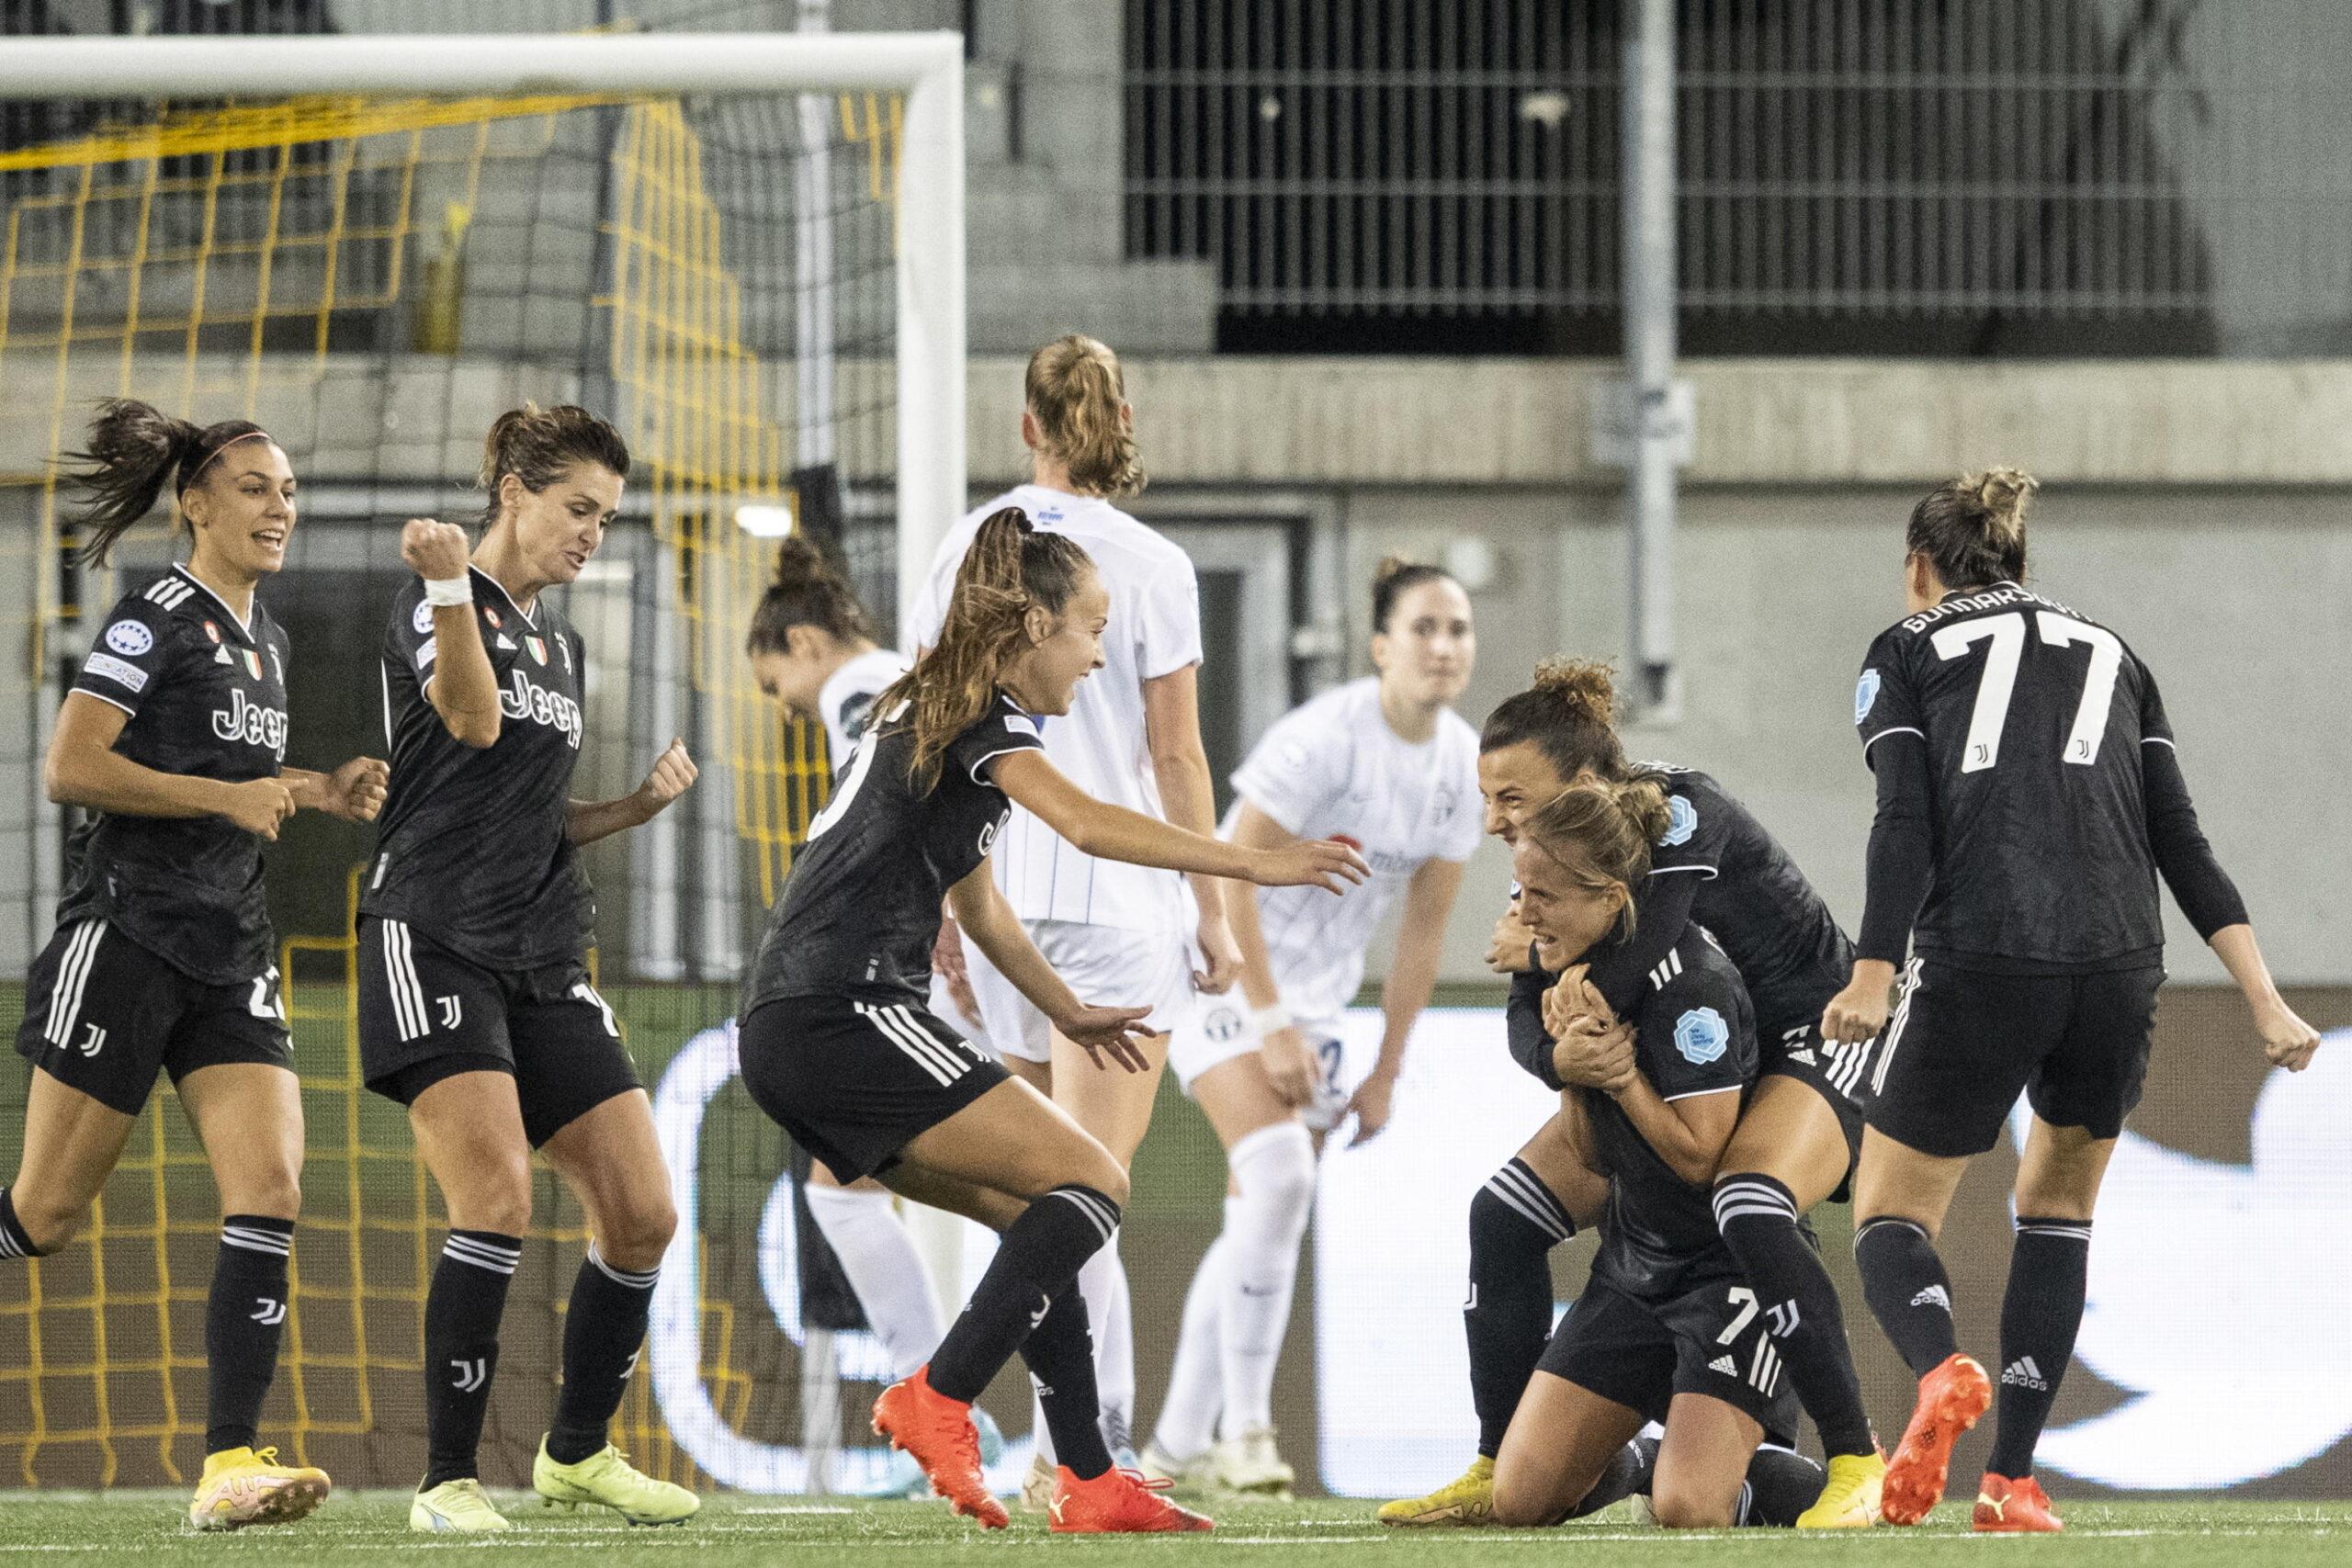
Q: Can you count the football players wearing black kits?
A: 6